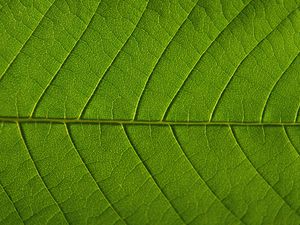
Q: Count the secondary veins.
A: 15